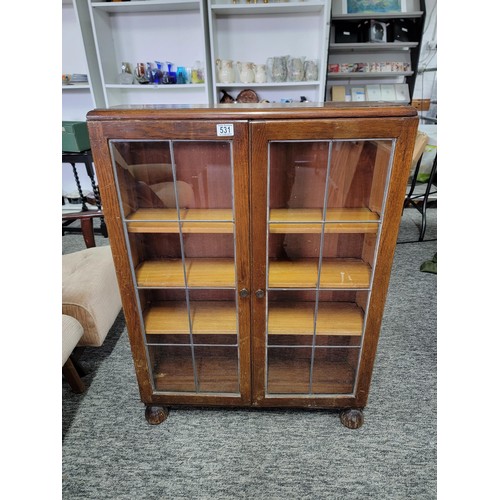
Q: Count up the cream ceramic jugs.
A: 3